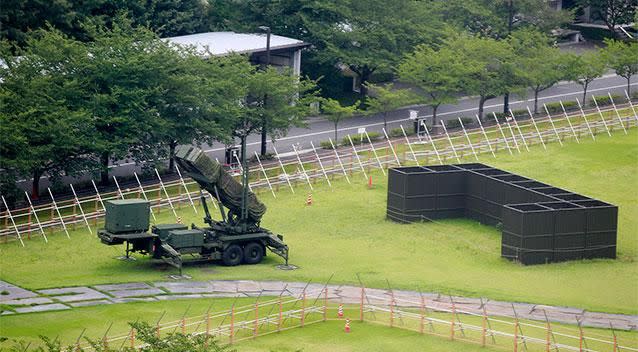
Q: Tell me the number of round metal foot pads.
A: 3